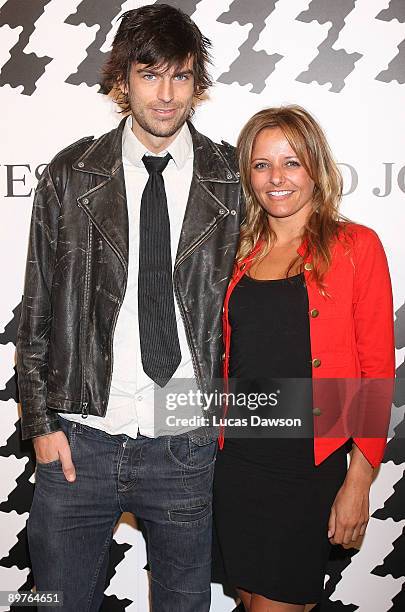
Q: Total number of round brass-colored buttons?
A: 4